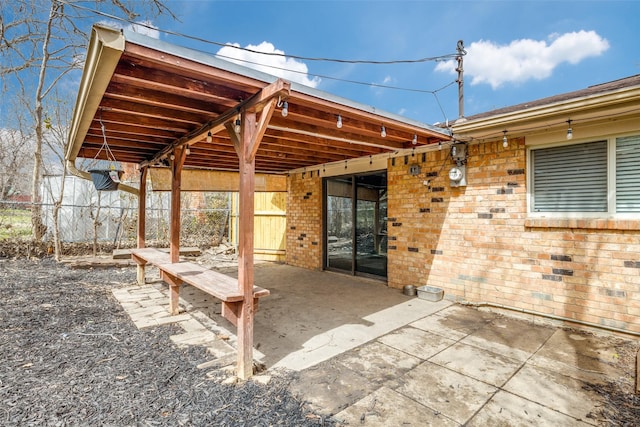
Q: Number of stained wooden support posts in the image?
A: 3